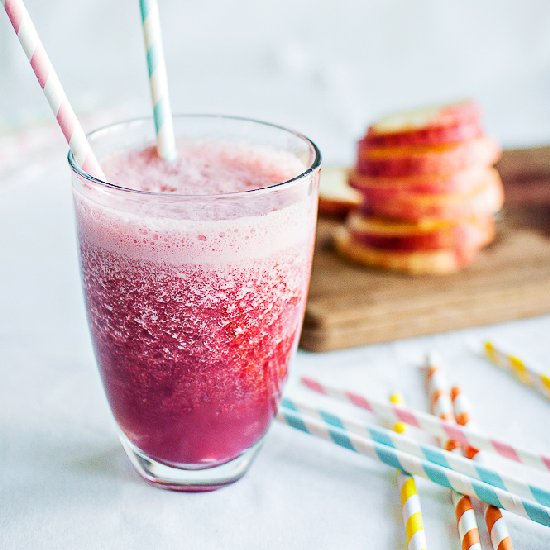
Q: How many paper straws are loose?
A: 7